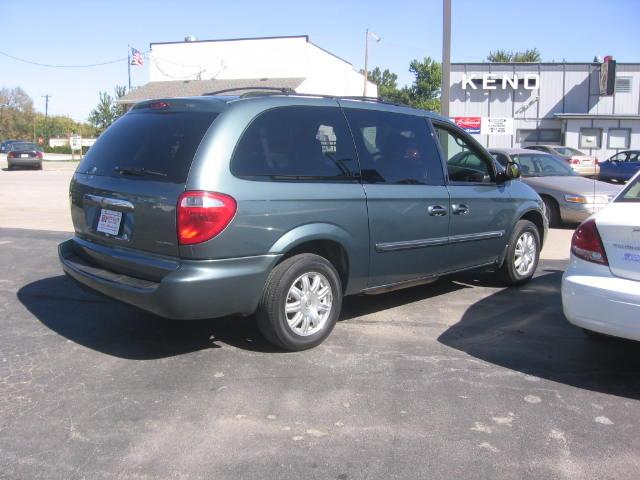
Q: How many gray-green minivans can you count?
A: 1